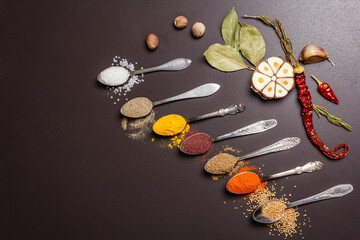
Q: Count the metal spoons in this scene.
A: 7